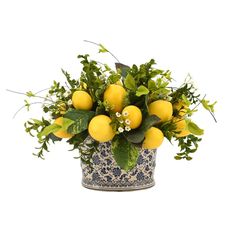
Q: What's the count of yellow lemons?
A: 8